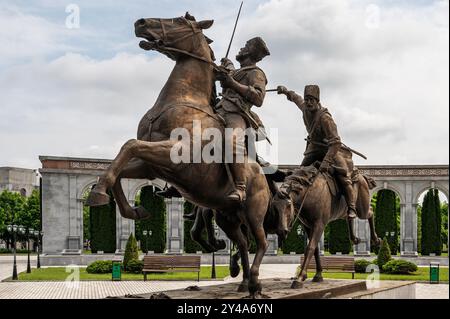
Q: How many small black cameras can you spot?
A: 0